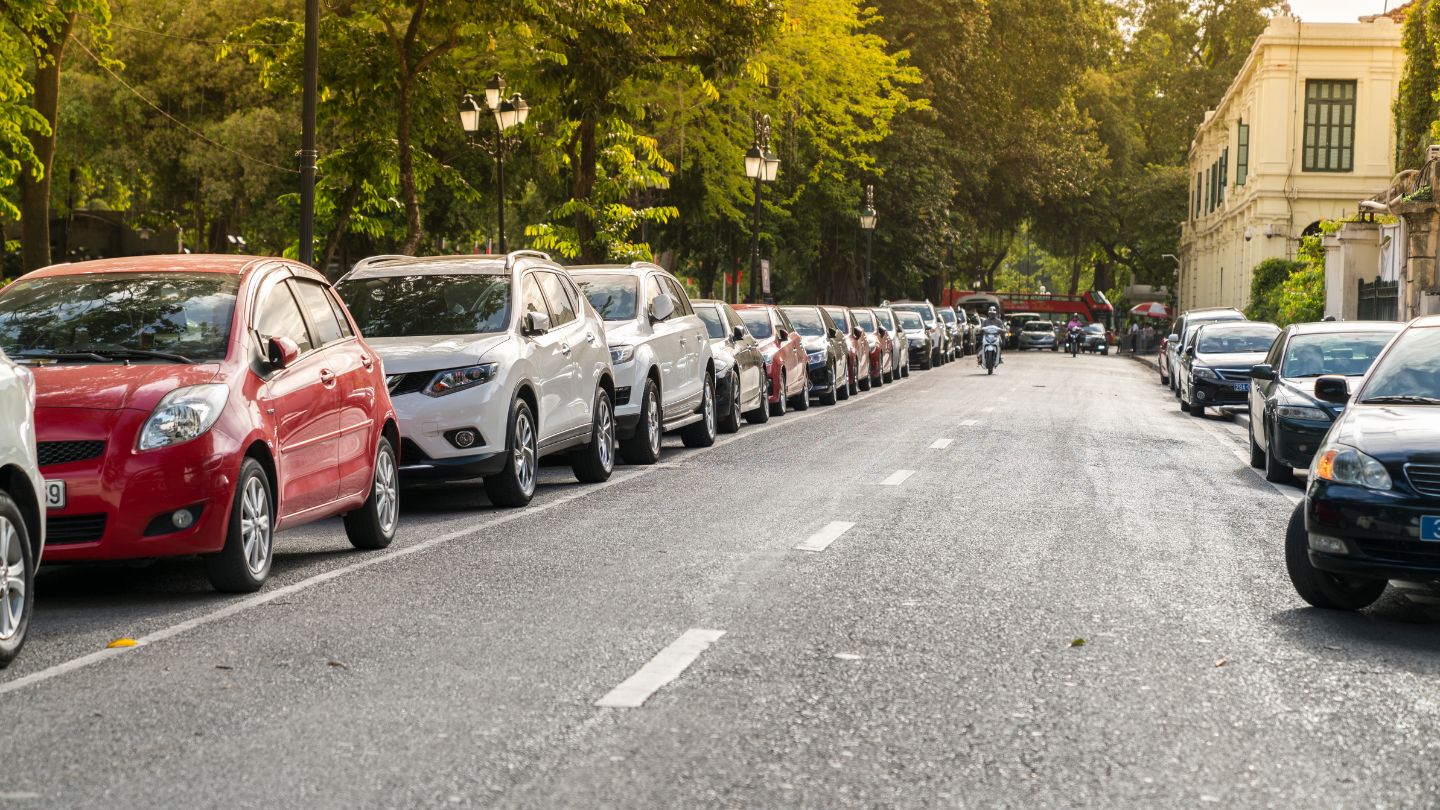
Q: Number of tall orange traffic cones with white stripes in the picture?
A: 0